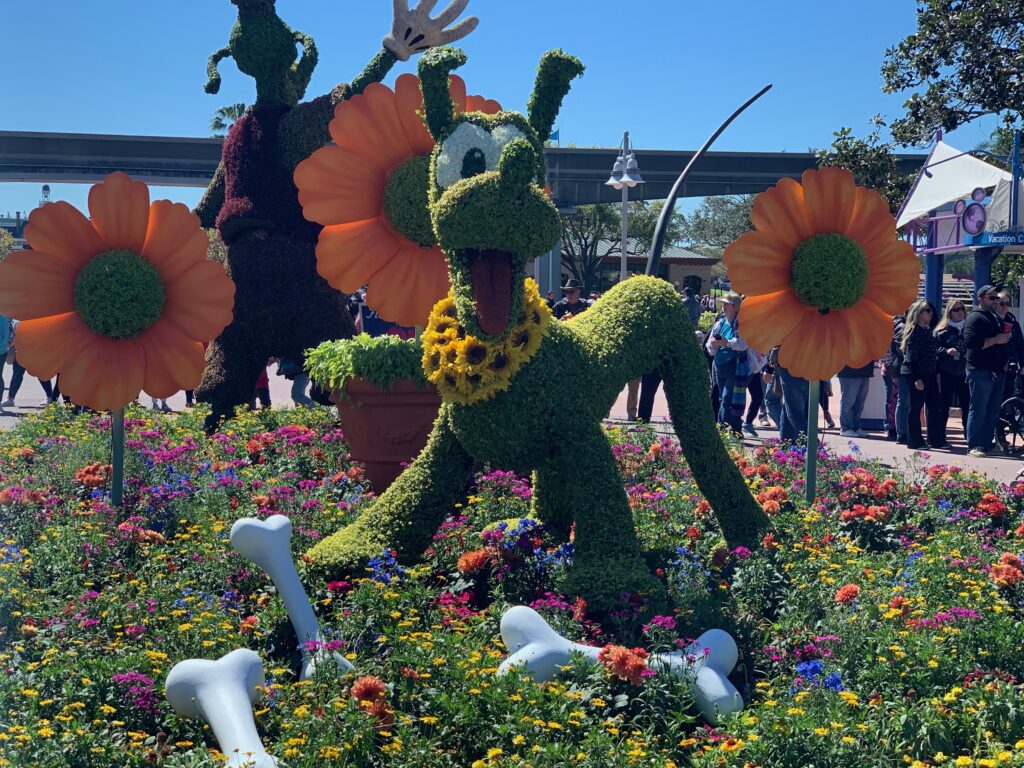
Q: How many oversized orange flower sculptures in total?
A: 3